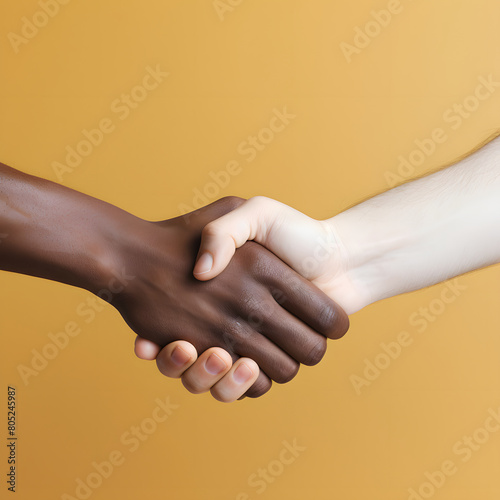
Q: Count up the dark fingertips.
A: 4